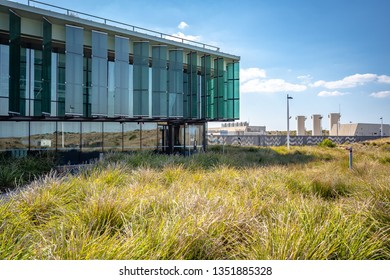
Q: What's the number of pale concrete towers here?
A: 3